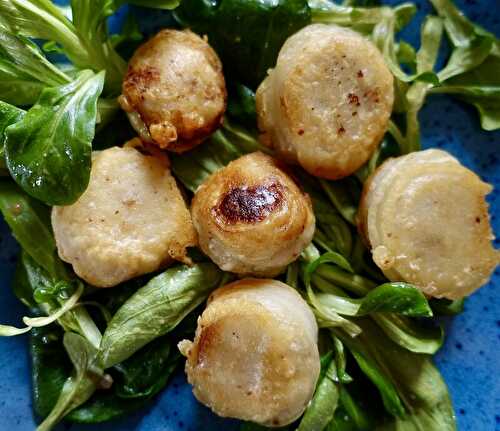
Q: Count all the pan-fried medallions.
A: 6